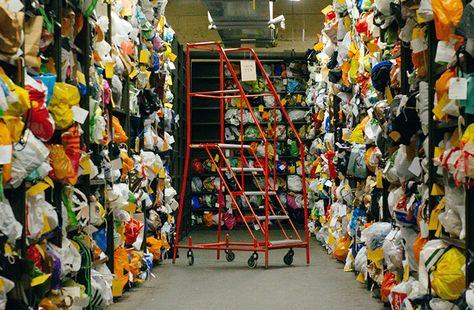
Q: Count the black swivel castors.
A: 4